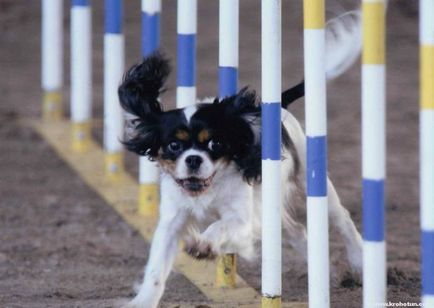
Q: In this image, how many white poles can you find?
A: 10